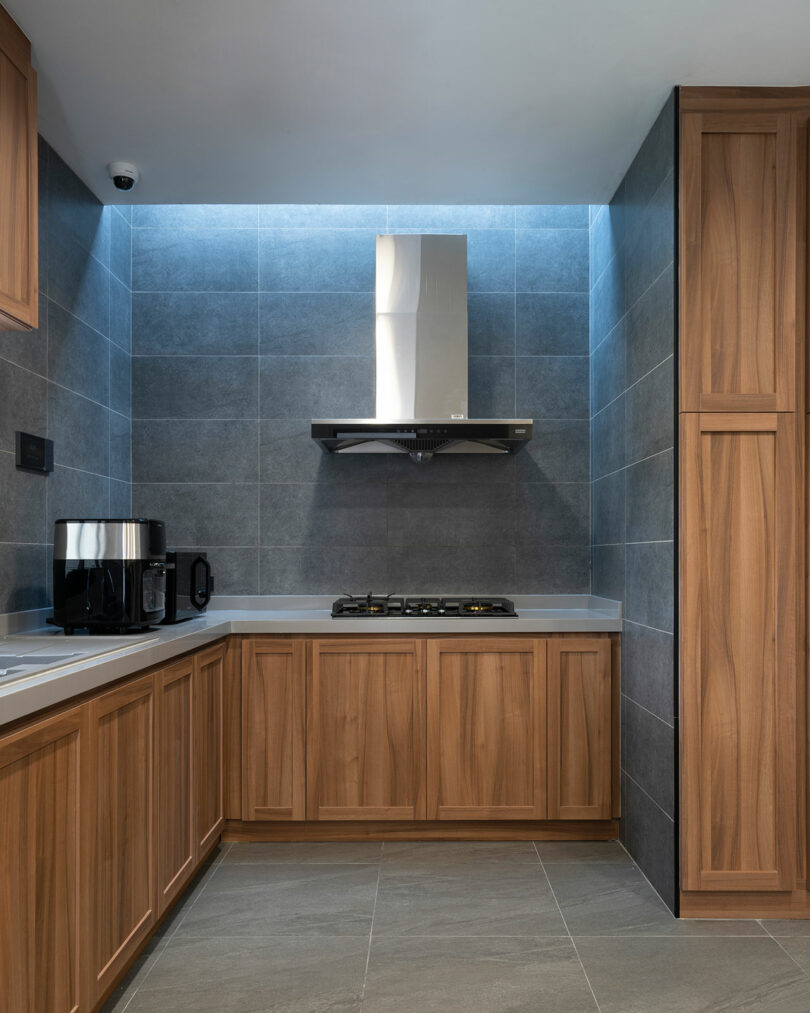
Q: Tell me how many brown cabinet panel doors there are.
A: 11